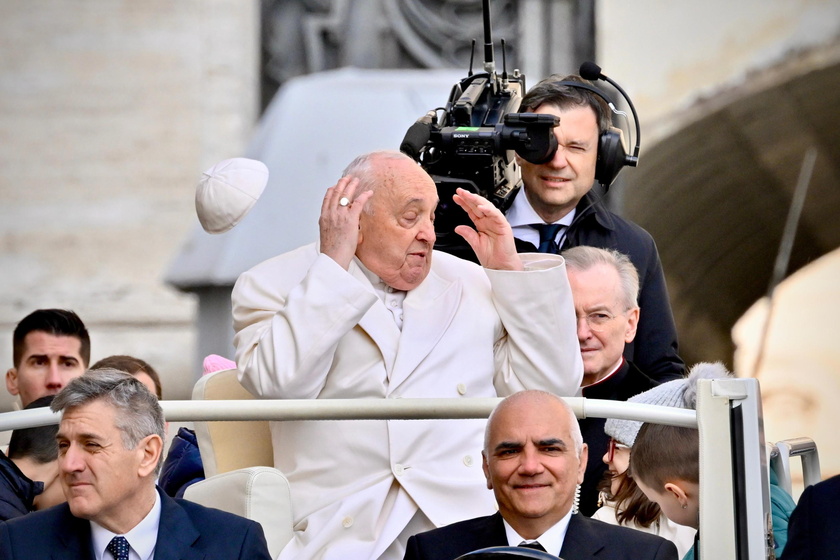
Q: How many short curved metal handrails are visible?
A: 2